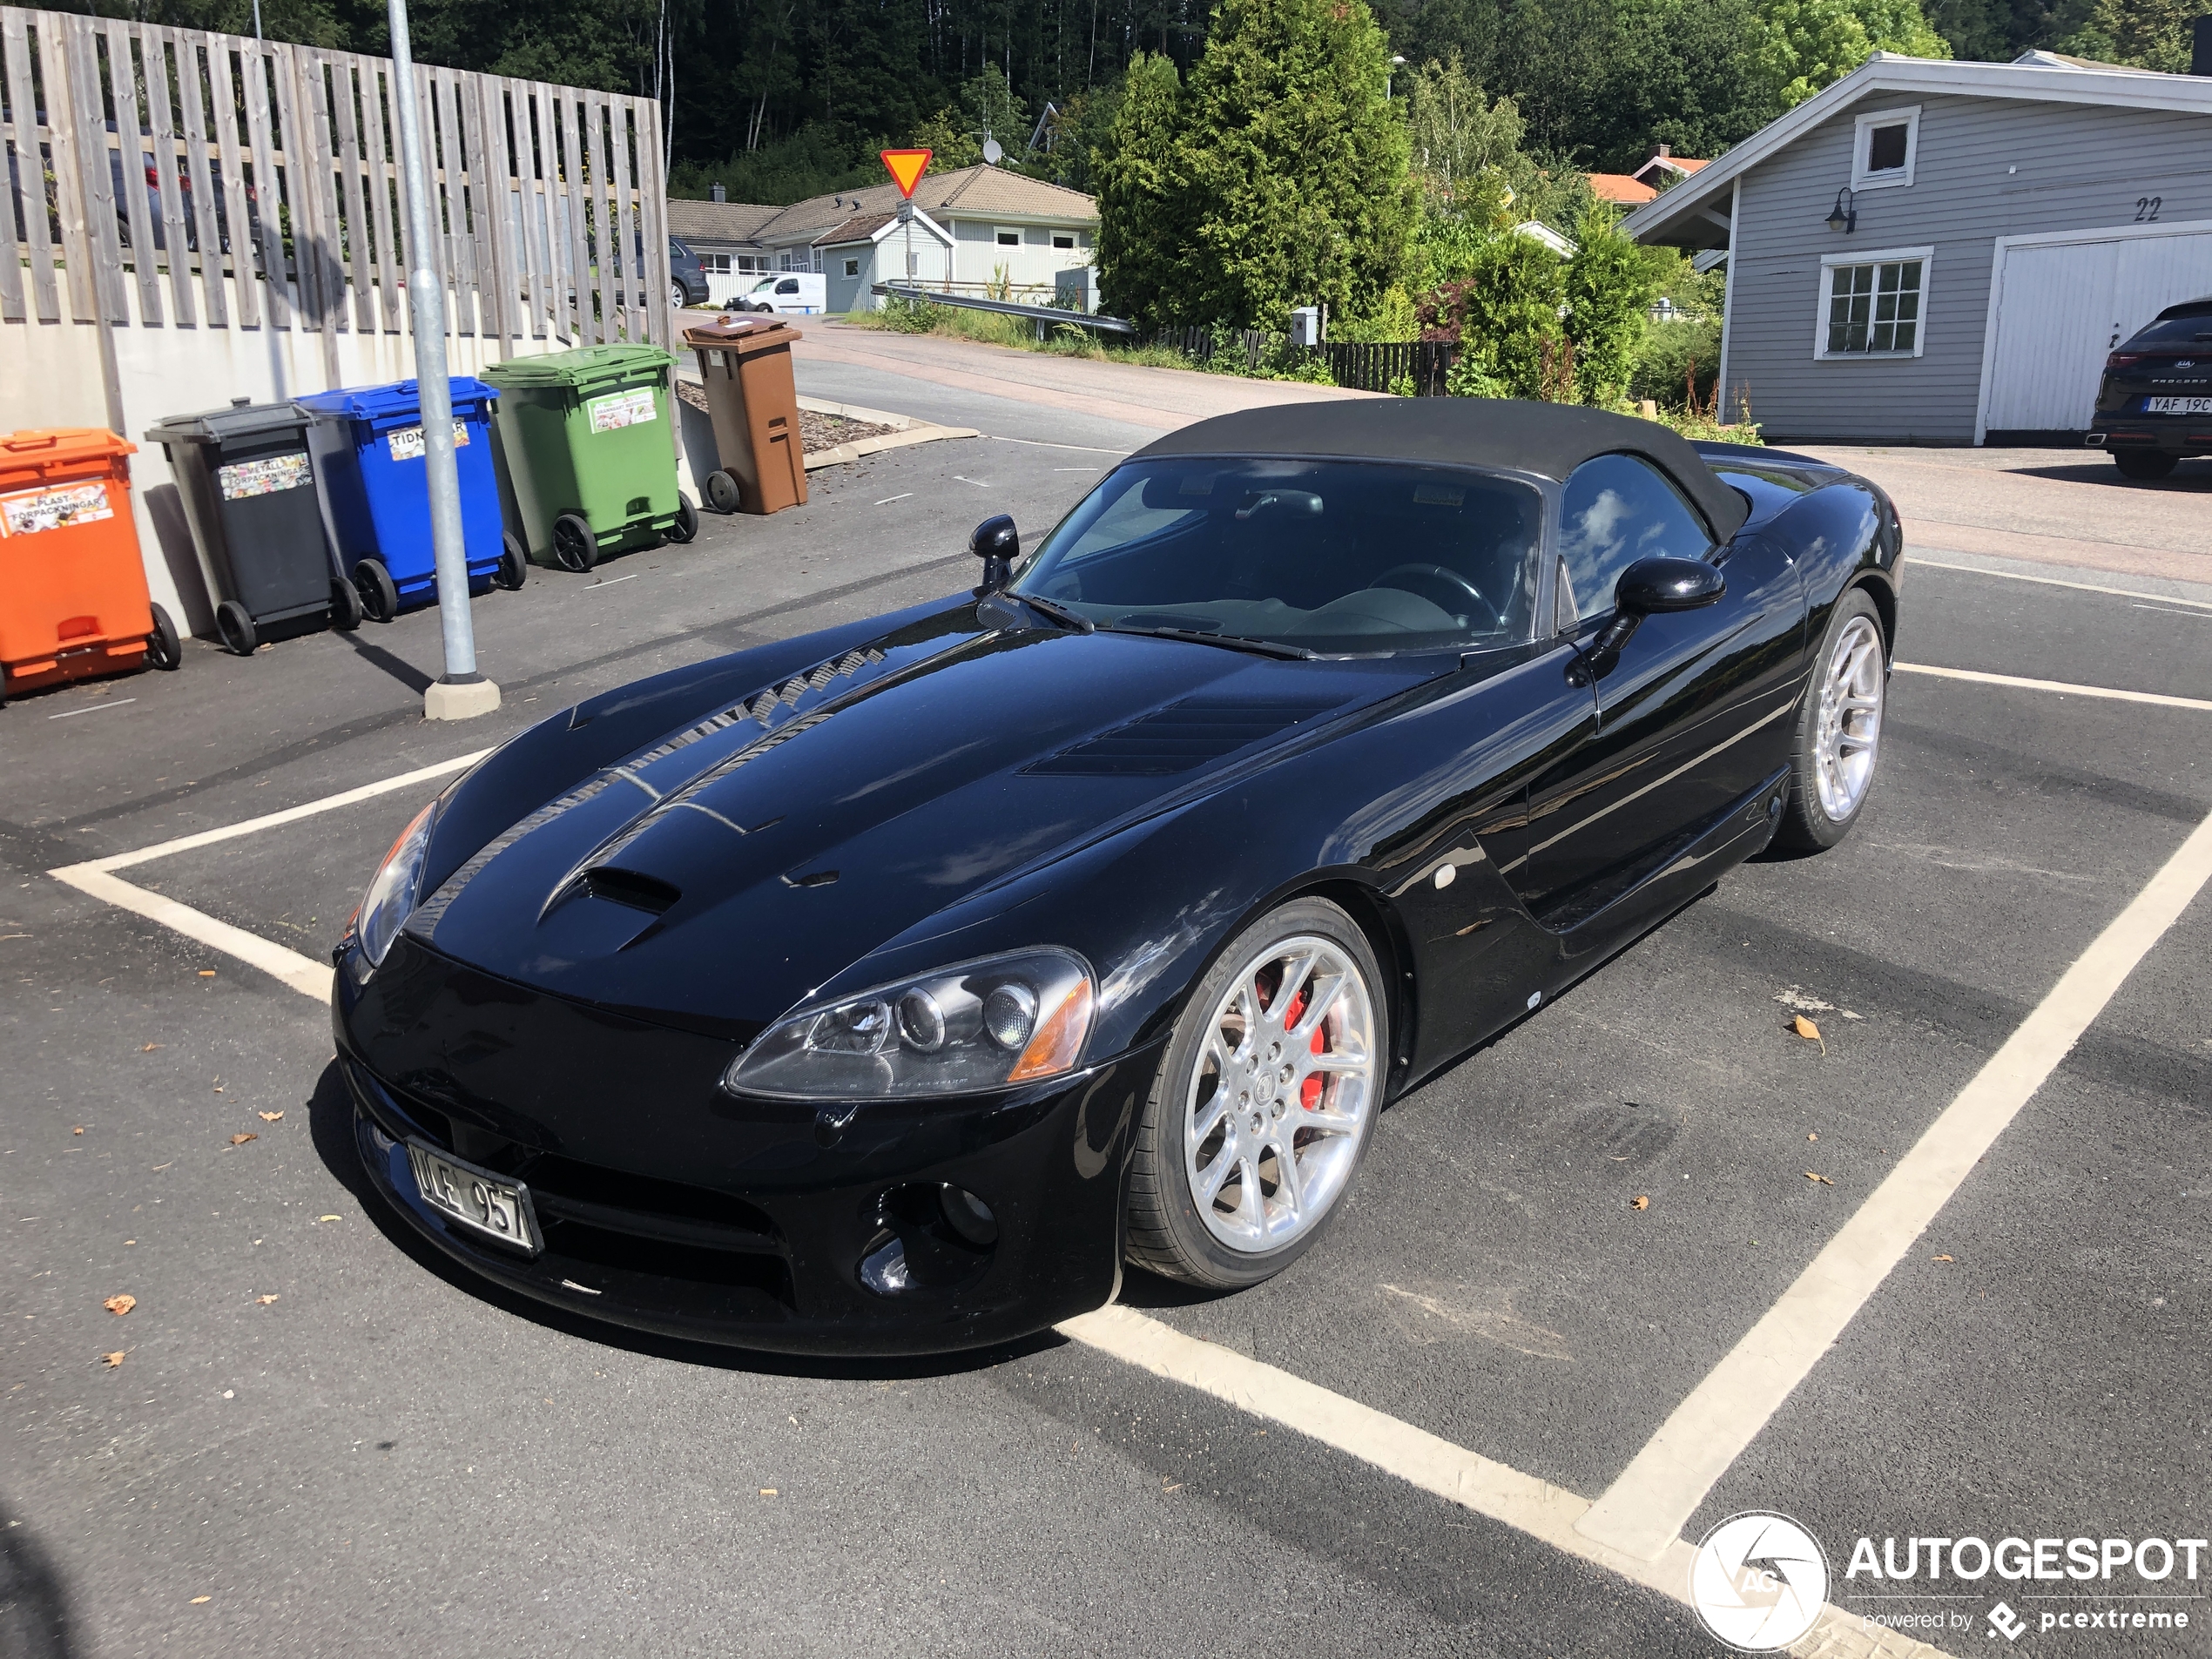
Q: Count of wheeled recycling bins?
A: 5